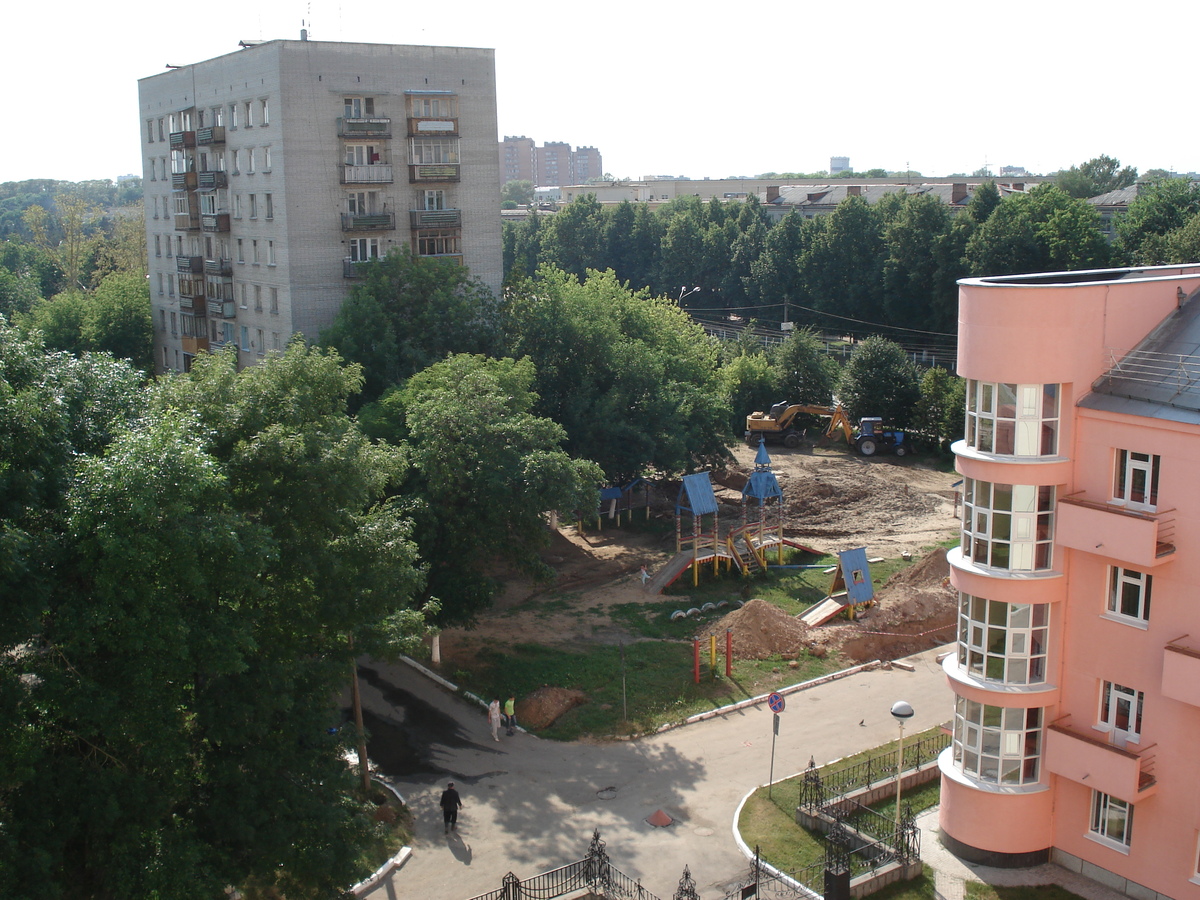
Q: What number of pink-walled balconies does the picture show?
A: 3